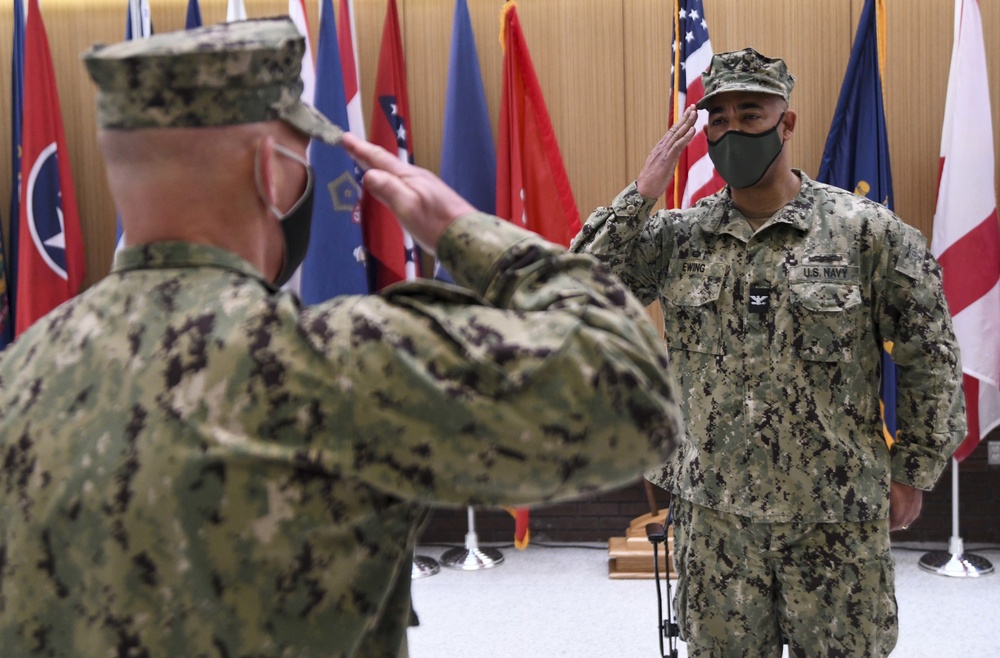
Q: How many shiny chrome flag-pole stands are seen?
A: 3